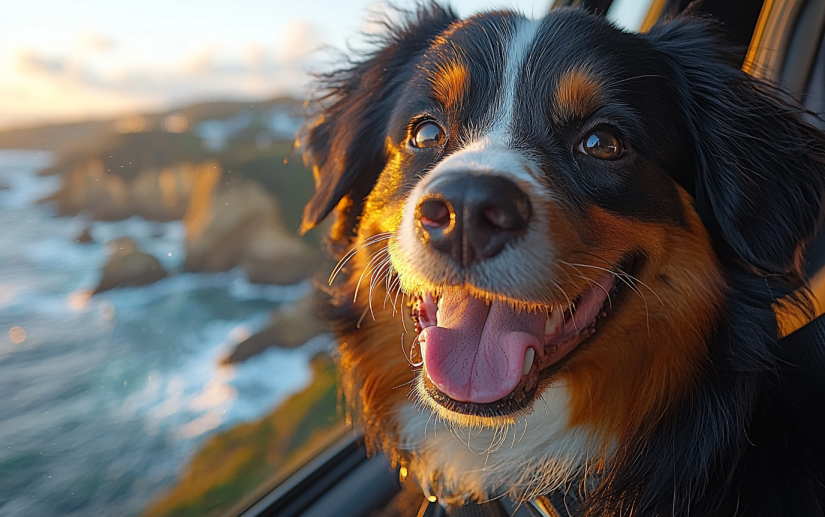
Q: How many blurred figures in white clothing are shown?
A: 0